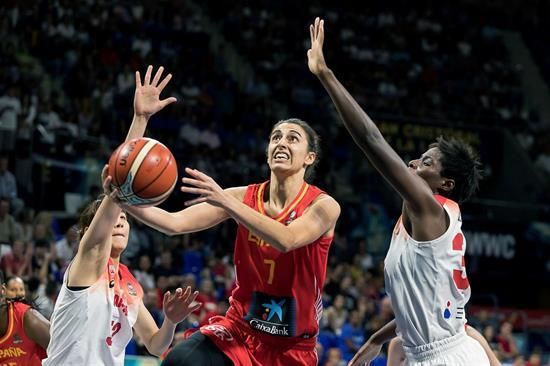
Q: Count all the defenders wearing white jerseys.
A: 2